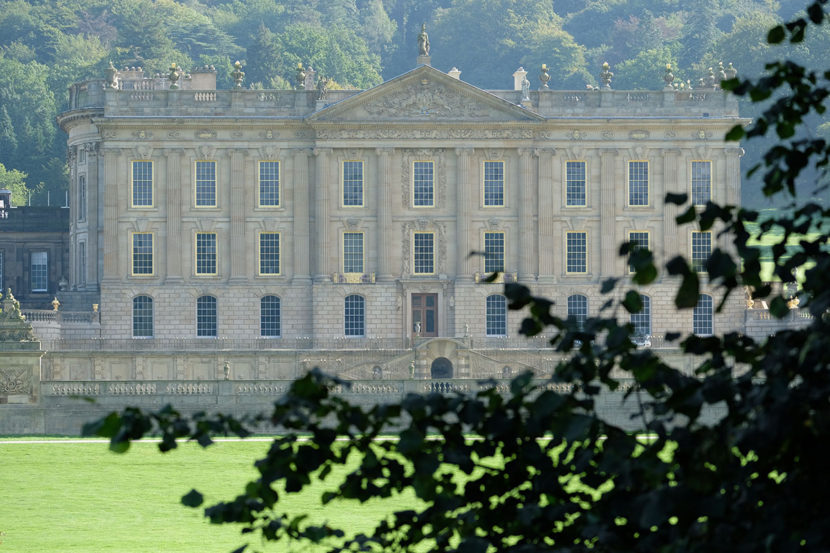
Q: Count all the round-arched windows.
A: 8